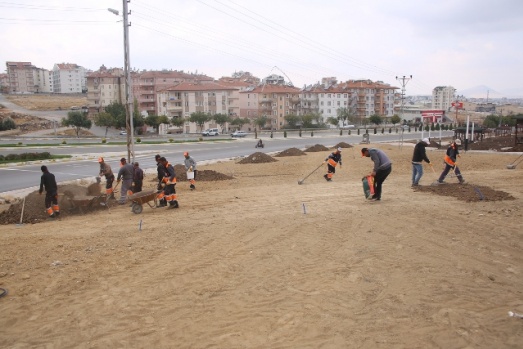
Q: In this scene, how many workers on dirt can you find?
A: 11